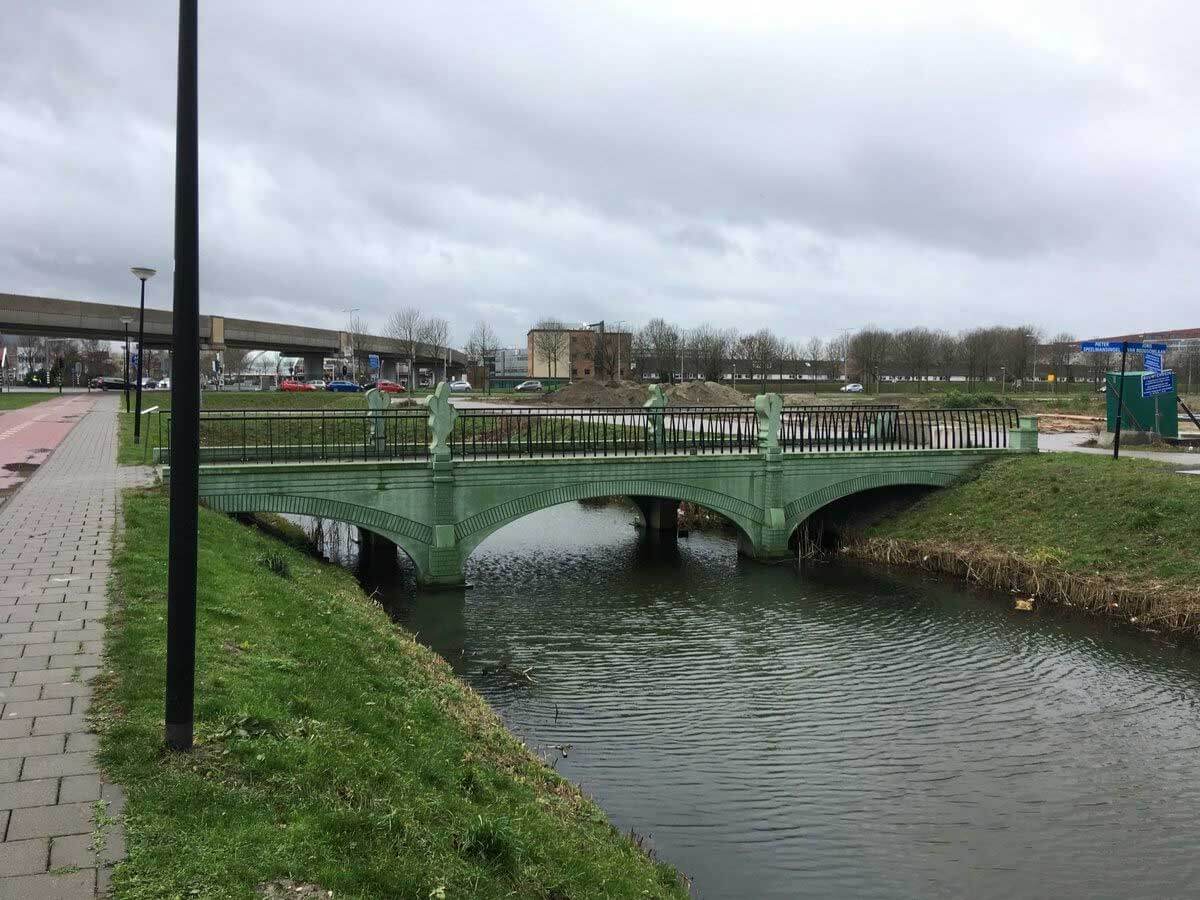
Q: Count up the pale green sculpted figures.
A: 4